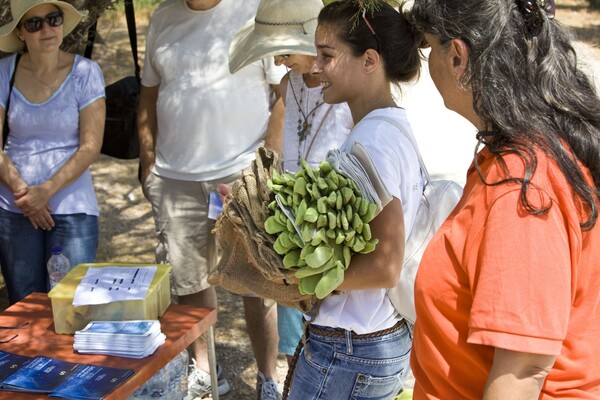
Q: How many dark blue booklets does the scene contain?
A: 3